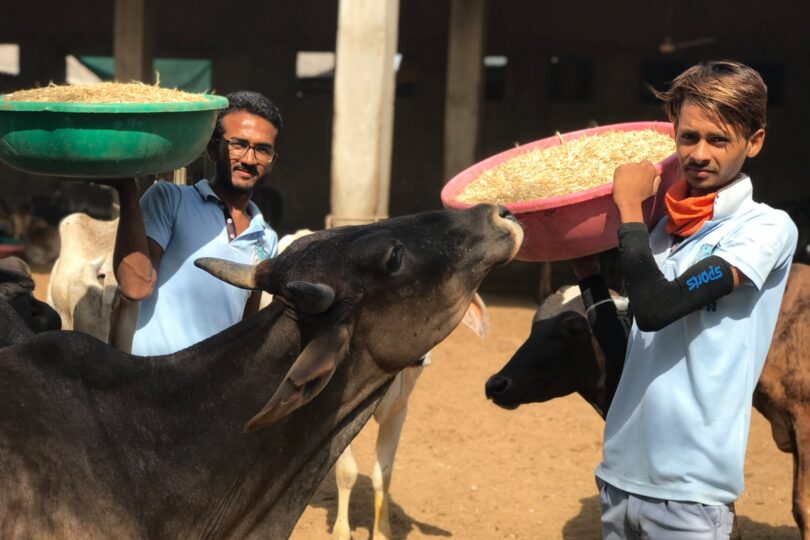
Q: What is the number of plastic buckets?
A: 2